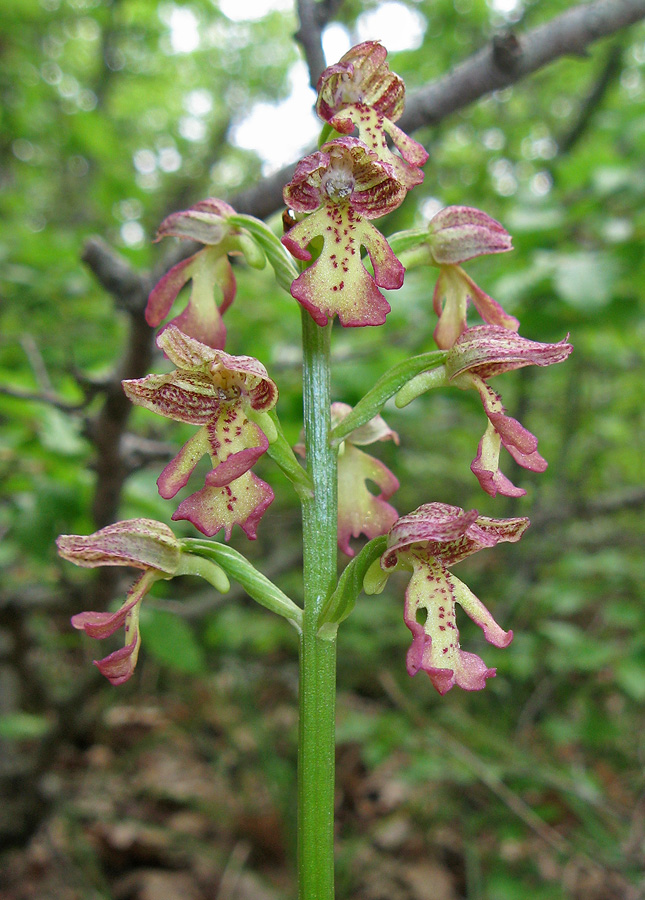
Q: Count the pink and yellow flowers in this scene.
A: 9